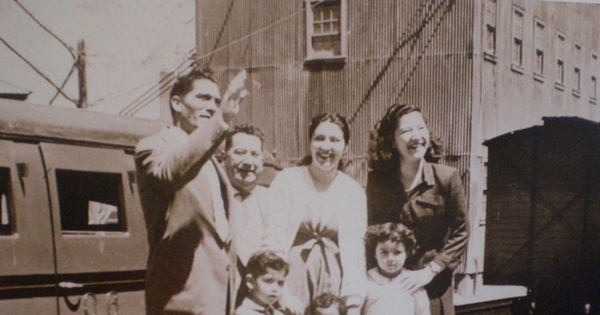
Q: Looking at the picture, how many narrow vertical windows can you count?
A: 6